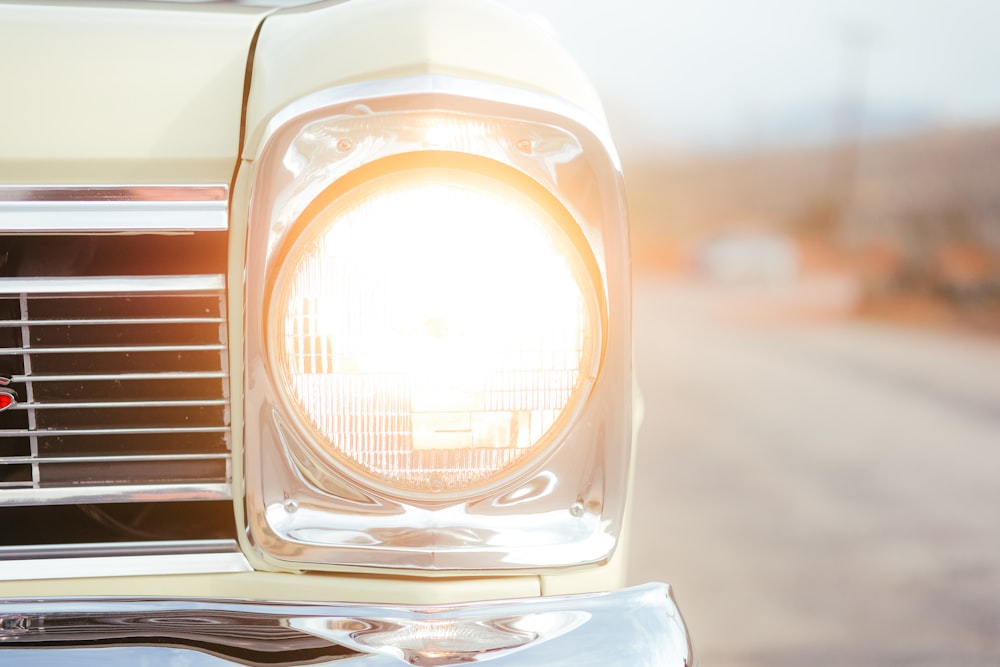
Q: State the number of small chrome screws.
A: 4